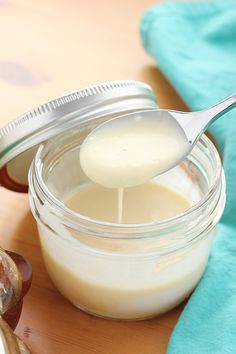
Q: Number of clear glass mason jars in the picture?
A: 1